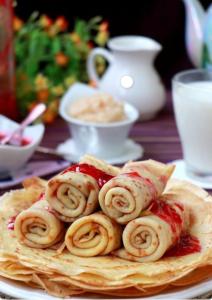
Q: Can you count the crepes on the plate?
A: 5